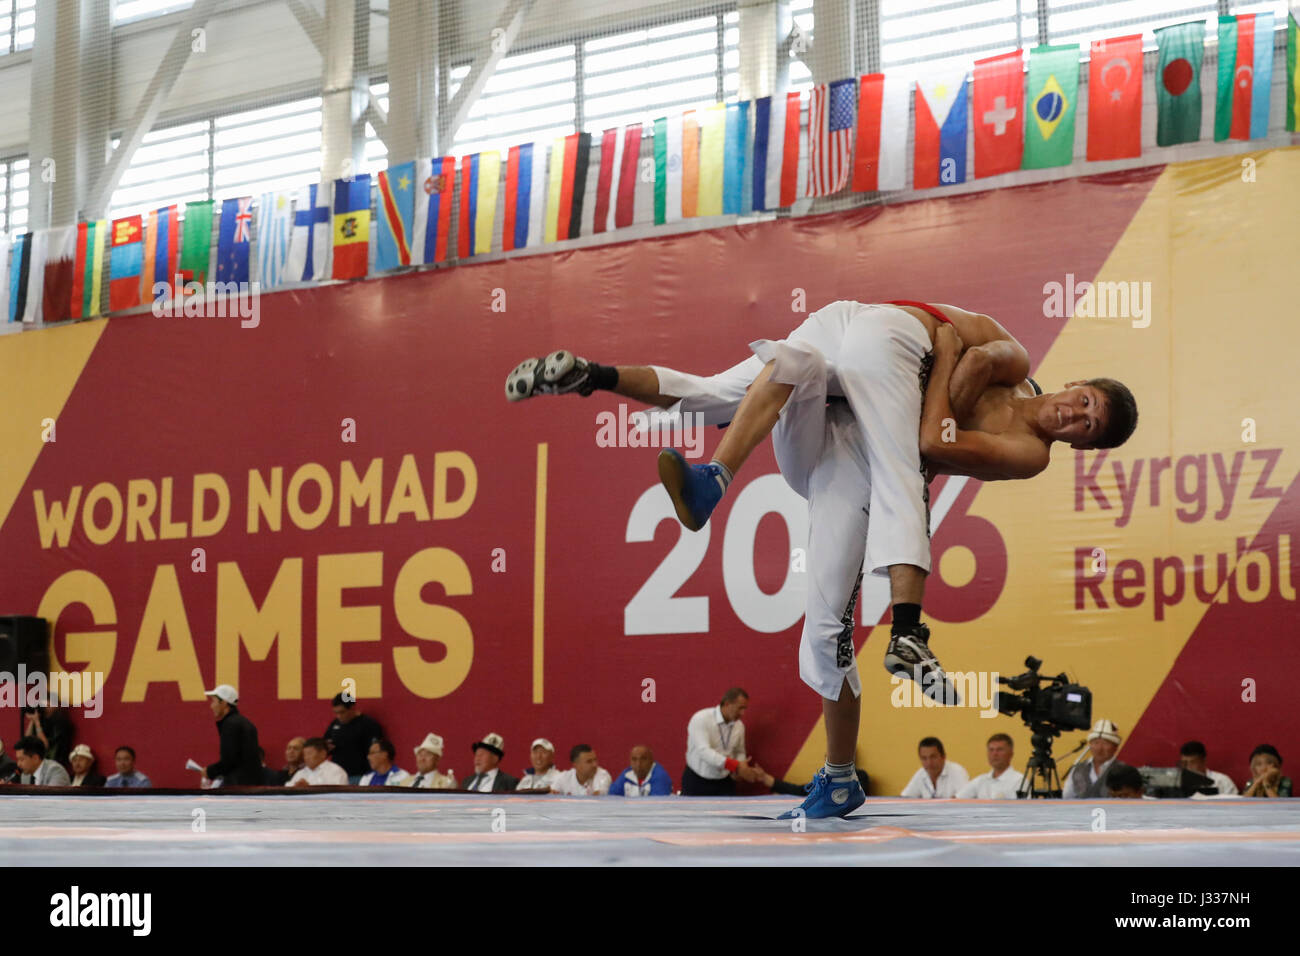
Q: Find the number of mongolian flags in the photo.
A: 1